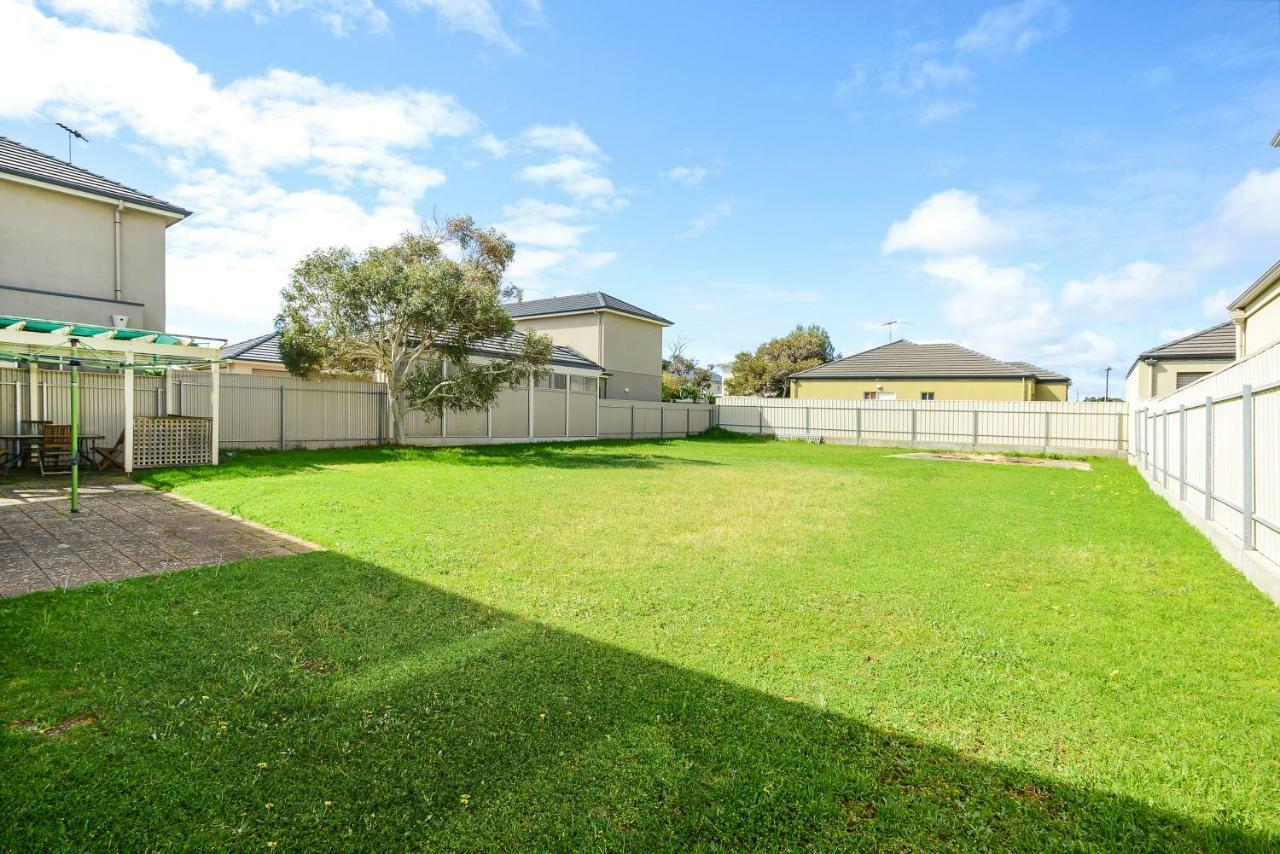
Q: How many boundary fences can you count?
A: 3